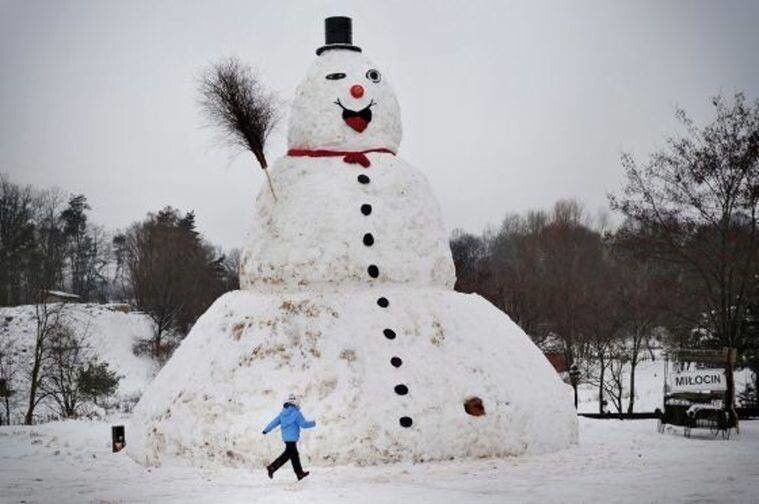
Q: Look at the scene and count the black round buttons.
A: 9